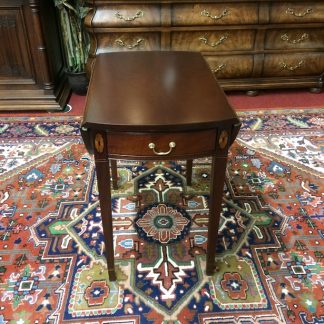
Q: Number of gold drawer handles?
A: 9